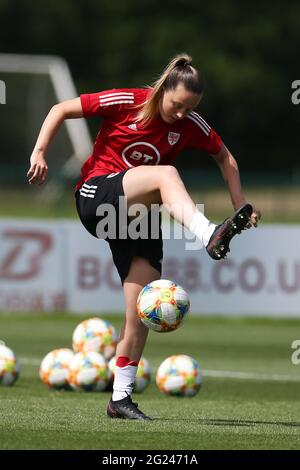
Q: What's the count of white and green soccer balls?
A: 7